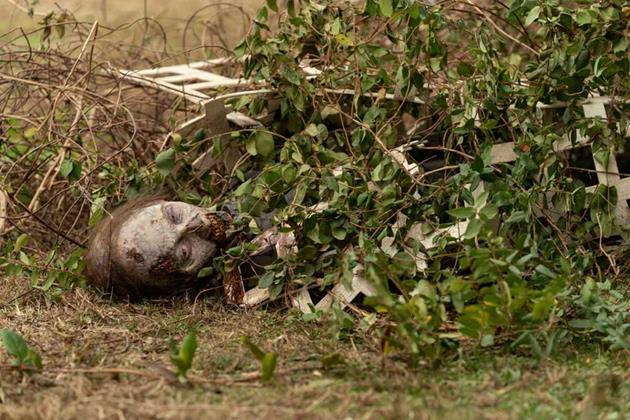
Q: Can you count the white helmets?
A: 0